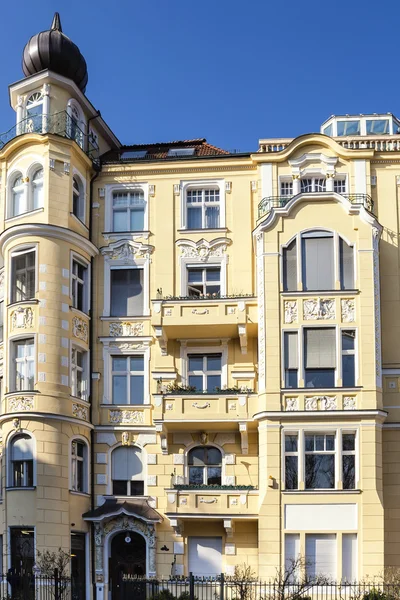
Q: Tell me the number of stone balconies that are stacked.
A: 3